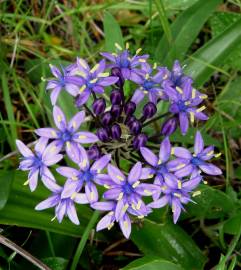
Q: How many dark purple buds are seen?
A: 14